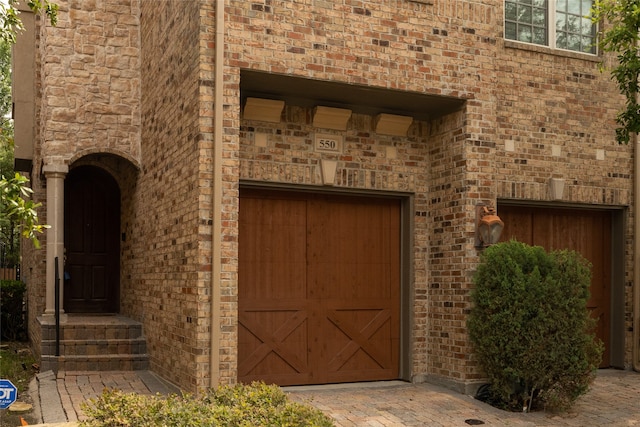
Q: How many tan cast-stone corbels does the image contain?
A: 3